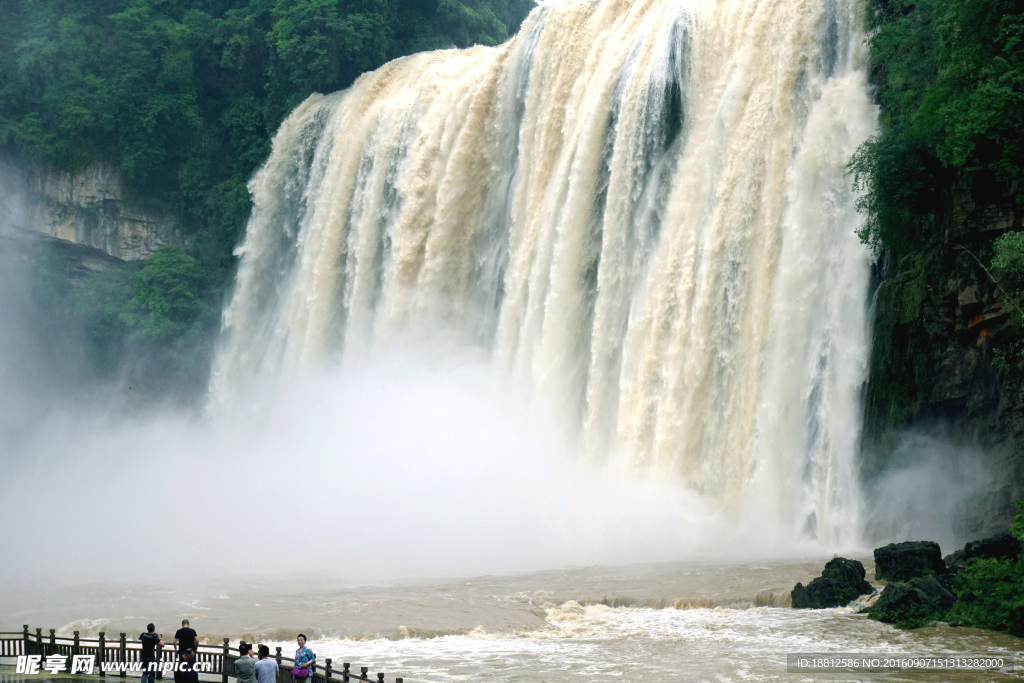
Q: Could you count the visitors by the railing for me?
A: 6